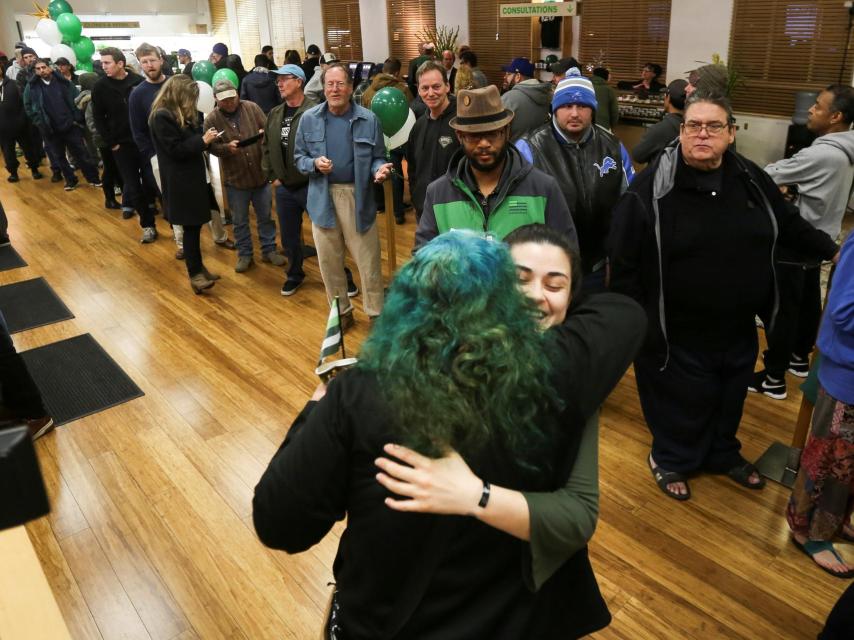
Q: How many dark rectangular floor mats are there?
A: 3